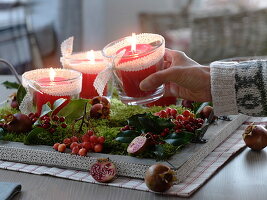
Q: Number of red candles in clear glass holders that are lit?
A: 3